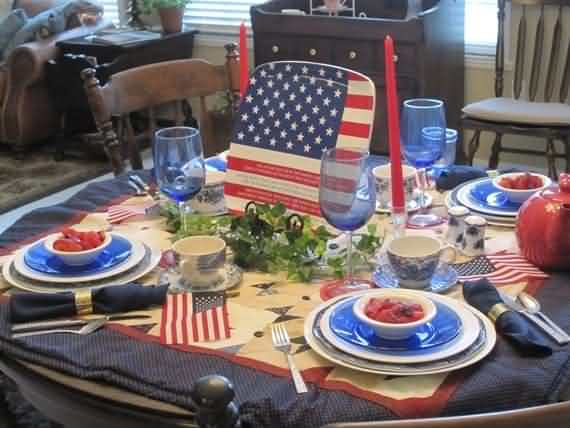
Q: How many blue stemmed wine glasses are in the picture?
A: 3